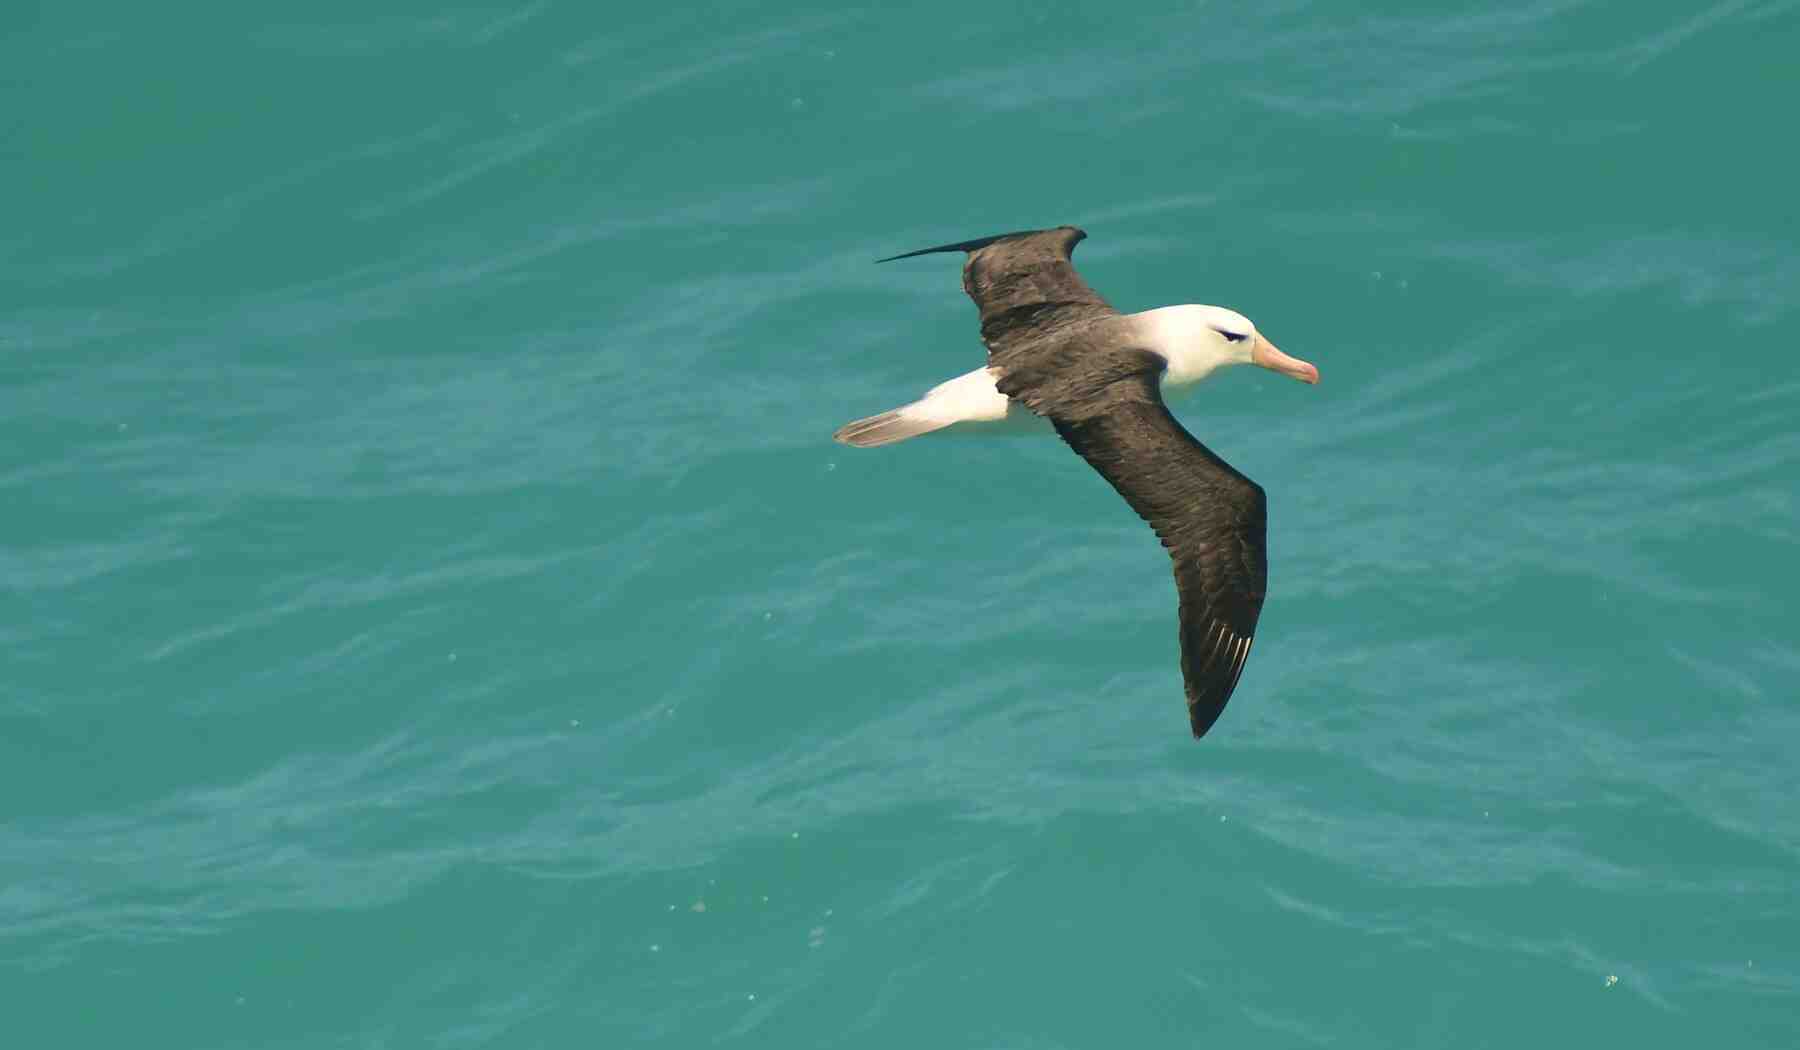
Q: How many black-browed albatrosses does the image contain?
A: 1